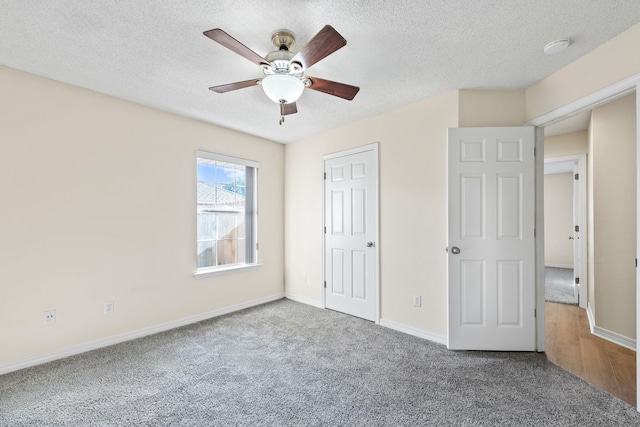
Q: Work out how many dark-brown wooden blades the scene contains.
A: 5